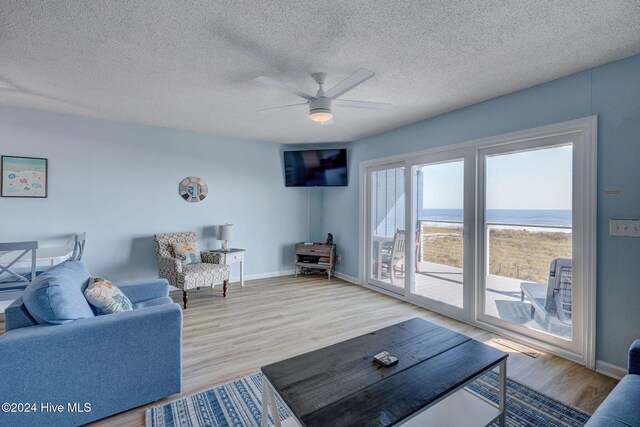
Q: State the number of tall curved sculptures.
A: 0